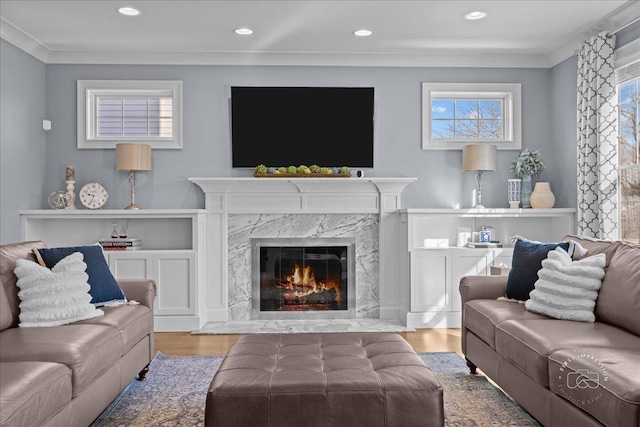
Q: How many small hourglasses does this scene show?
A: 2